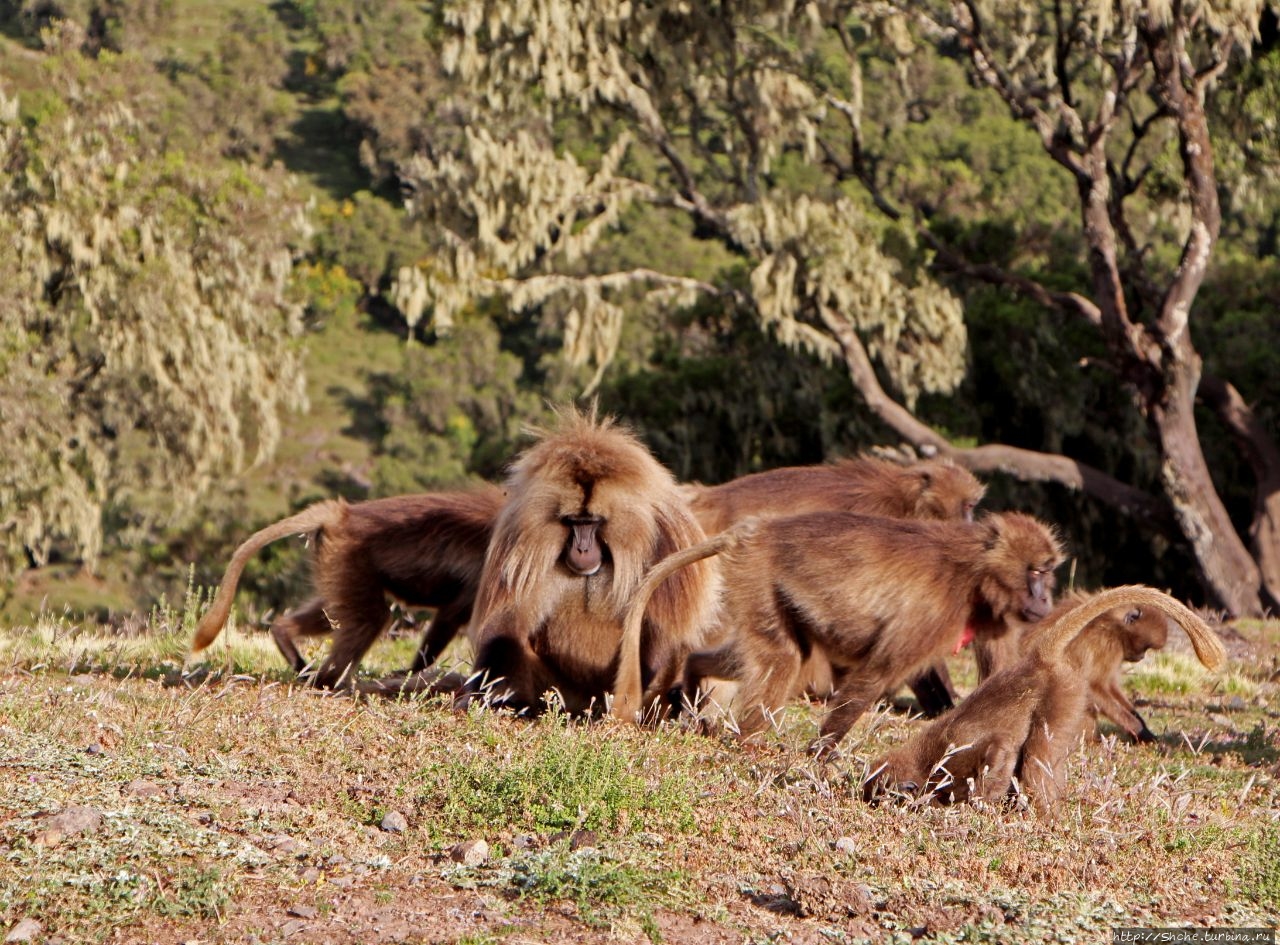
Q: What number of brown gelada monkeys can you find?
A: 6